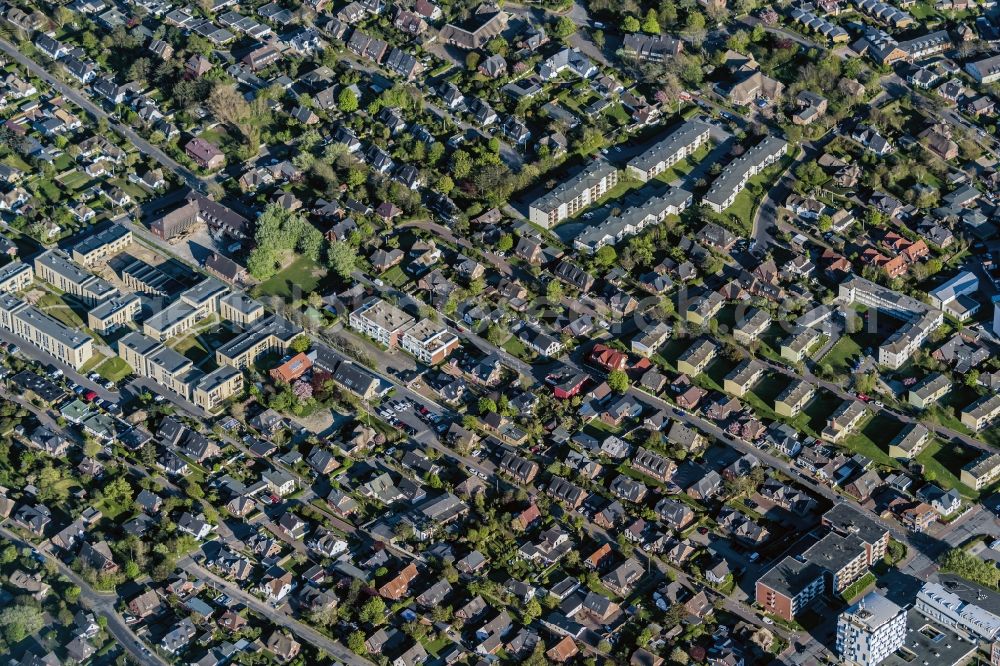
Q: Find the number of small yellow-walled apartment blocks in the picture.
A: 12